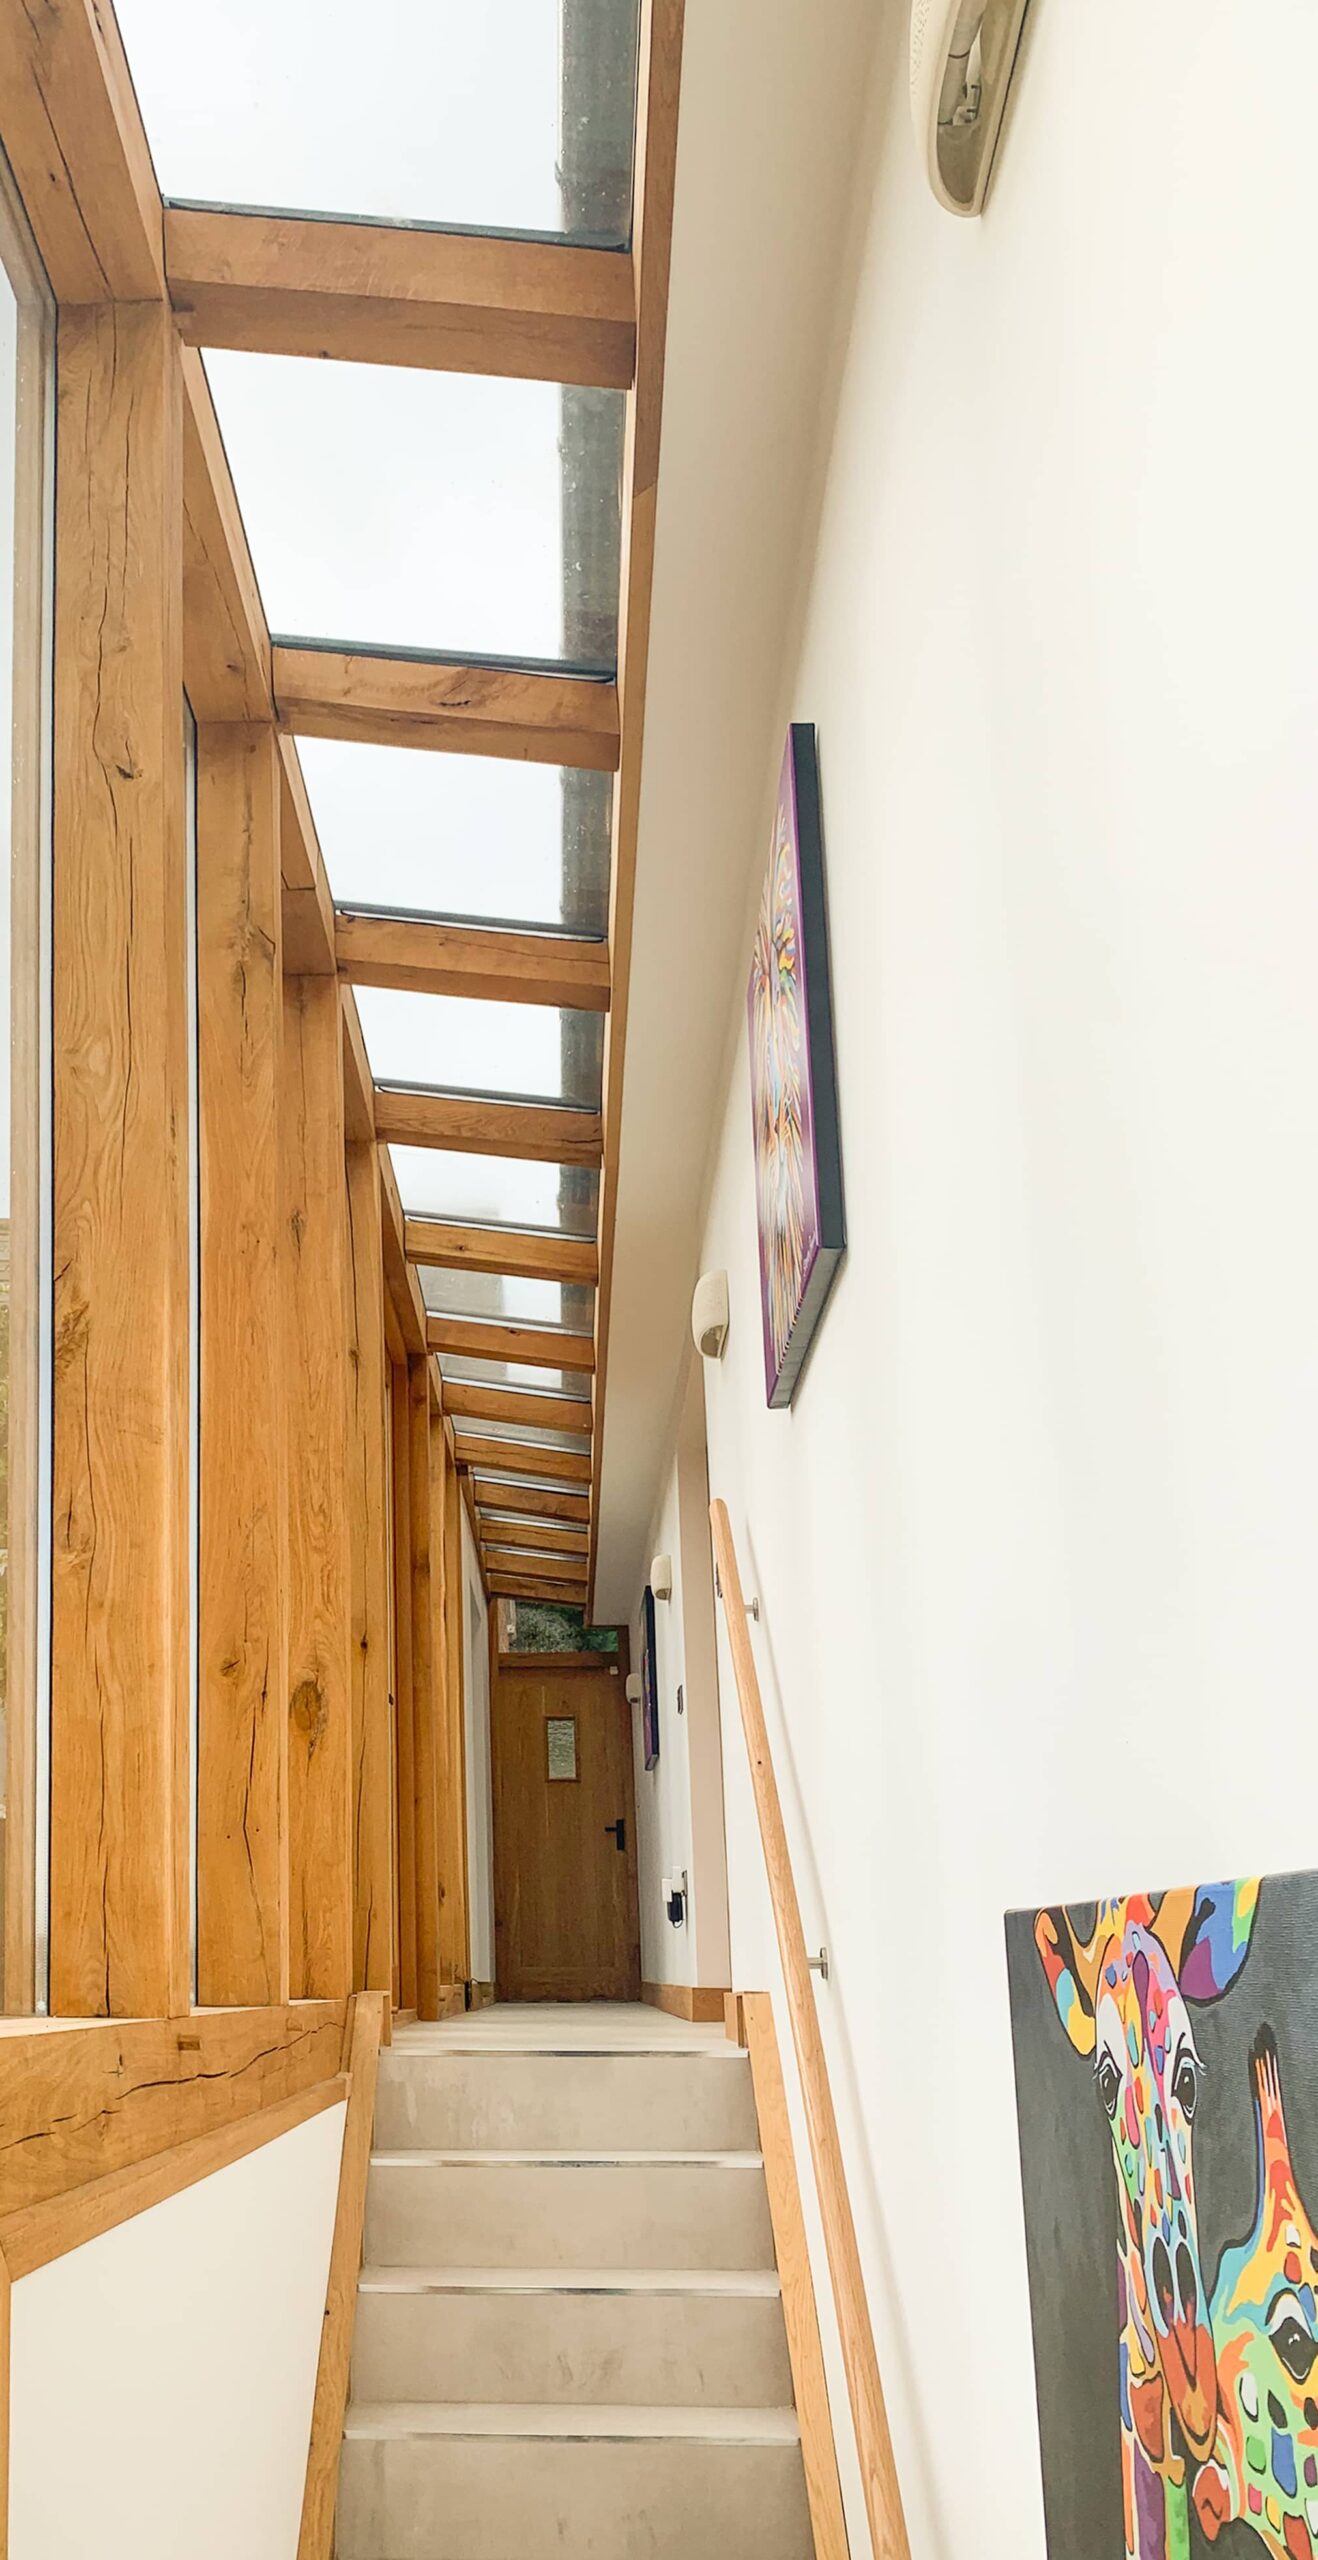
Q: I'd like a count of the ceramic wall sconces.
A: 4